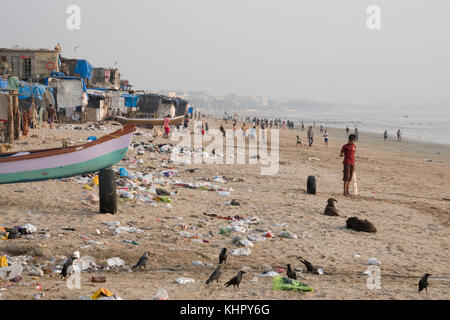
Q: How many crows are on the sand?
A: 8